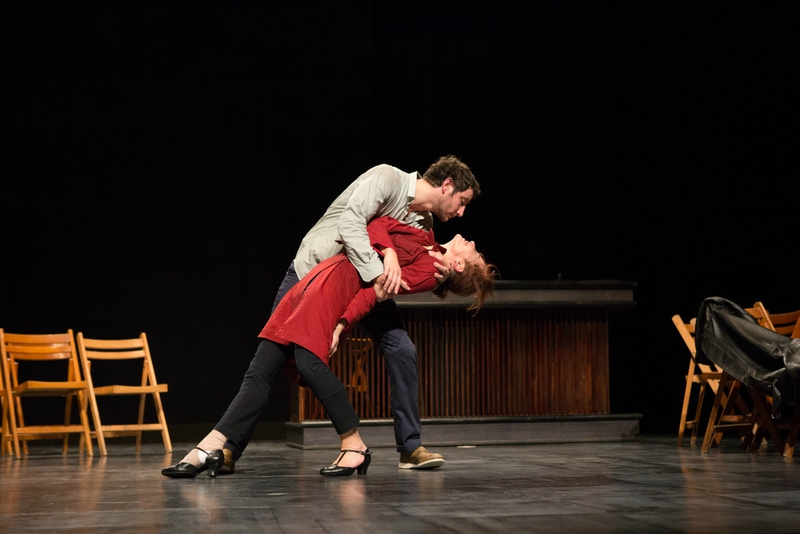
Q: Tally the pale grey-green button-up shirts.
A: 1